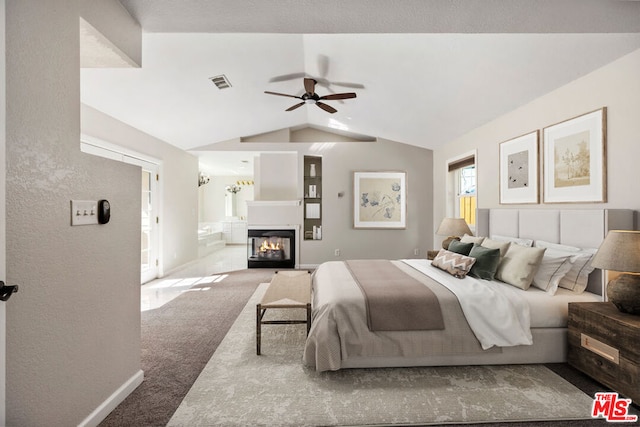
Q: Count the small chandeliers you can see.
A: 2